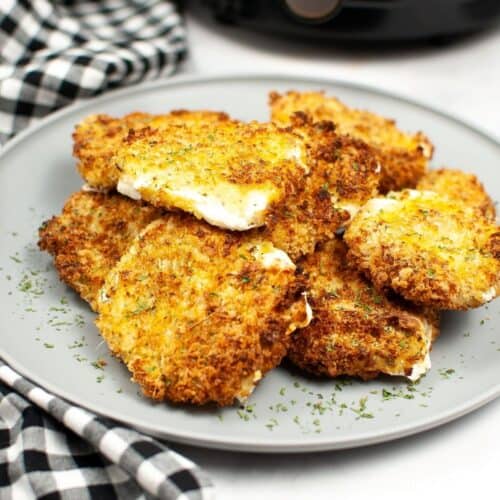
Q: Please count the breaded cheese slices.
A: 9